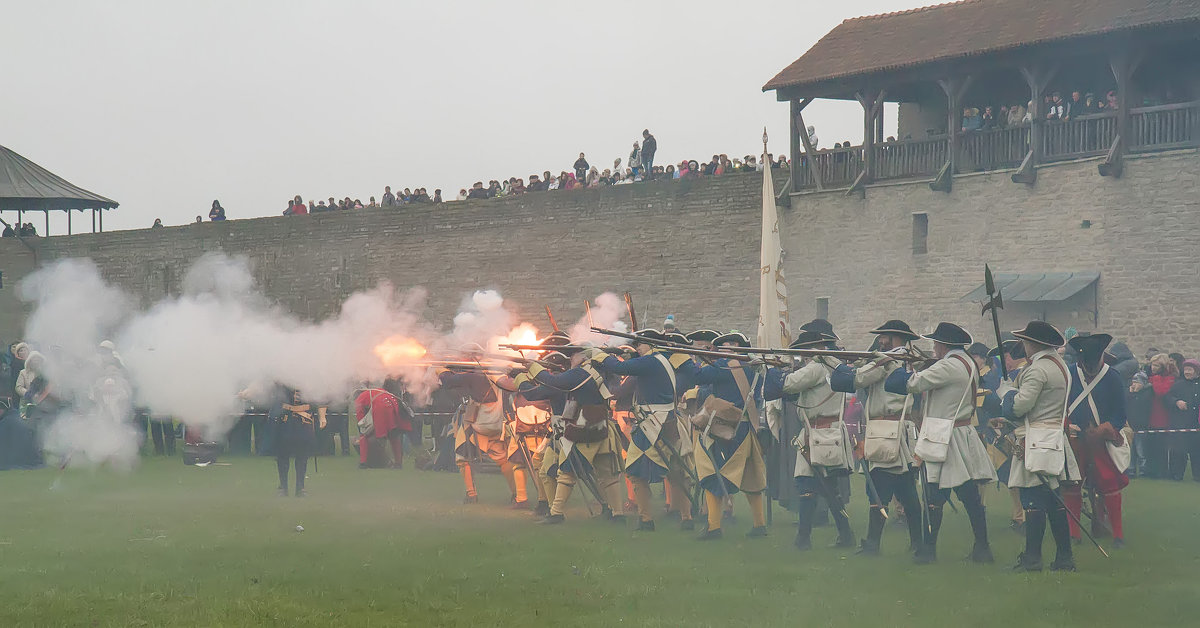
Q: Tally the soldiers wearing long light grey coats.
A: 4